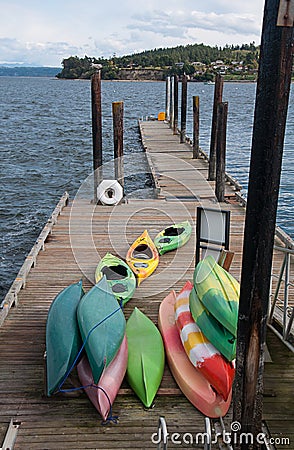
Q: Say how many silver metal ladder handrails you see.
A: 2